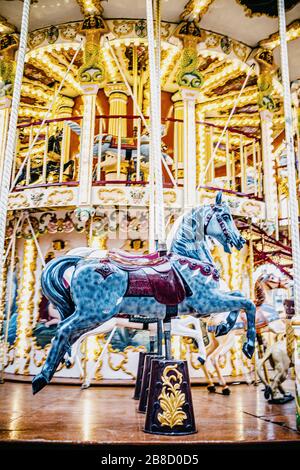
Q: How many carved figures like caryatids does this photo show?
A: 4